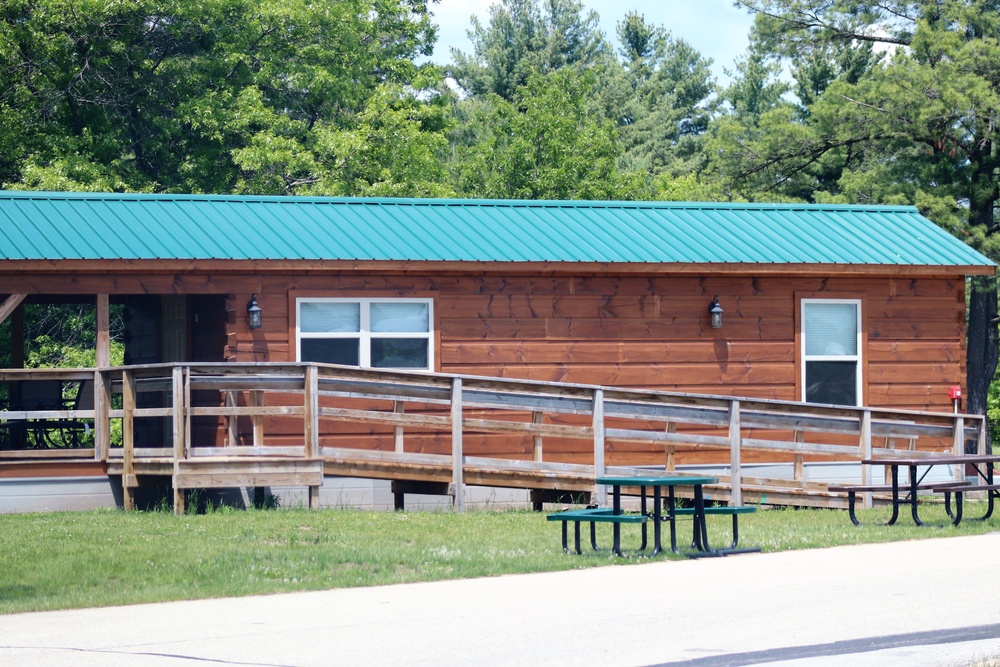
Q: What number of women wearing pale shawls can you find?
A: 0